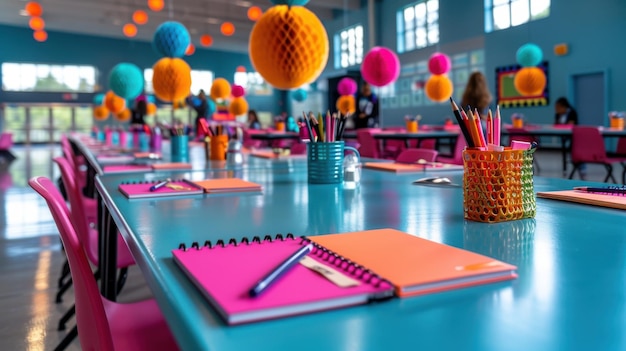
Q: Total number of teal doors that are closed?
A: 1